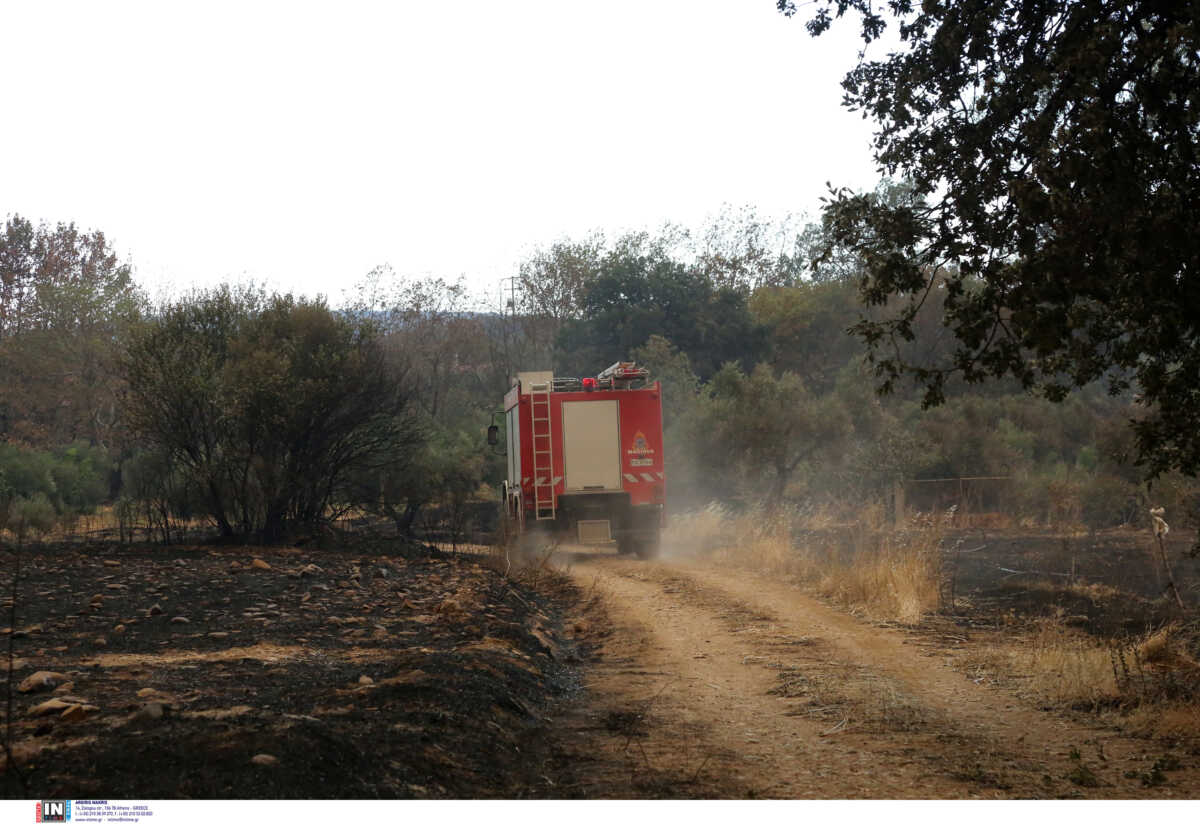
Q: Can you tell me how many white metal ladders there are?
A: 1